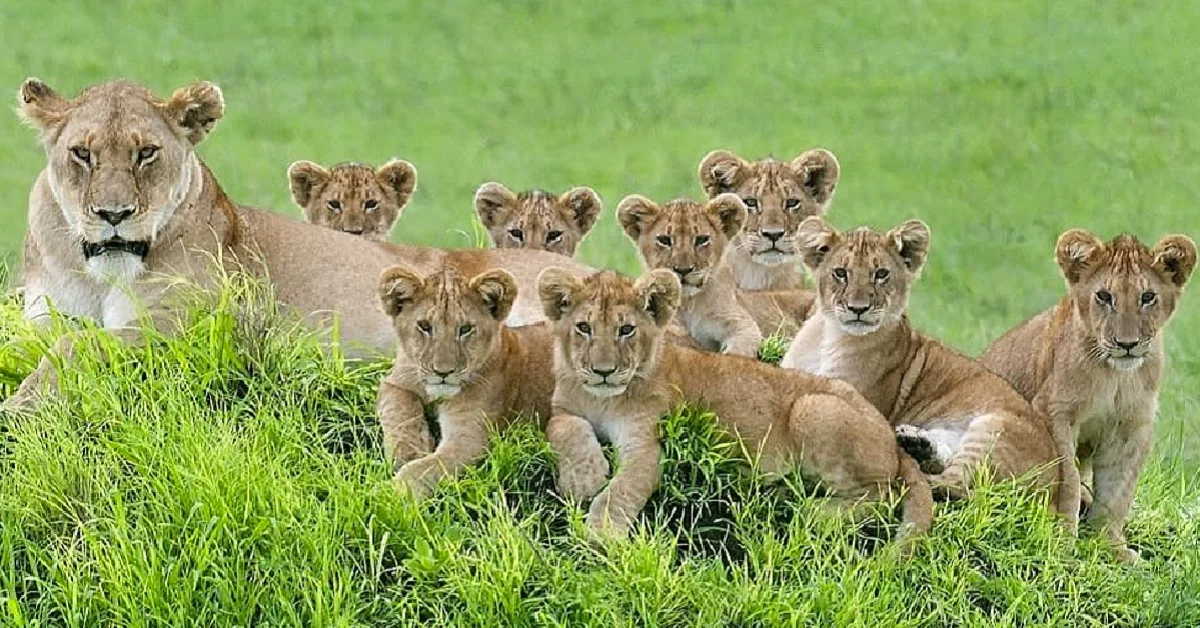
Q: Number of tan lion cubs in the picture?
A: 8